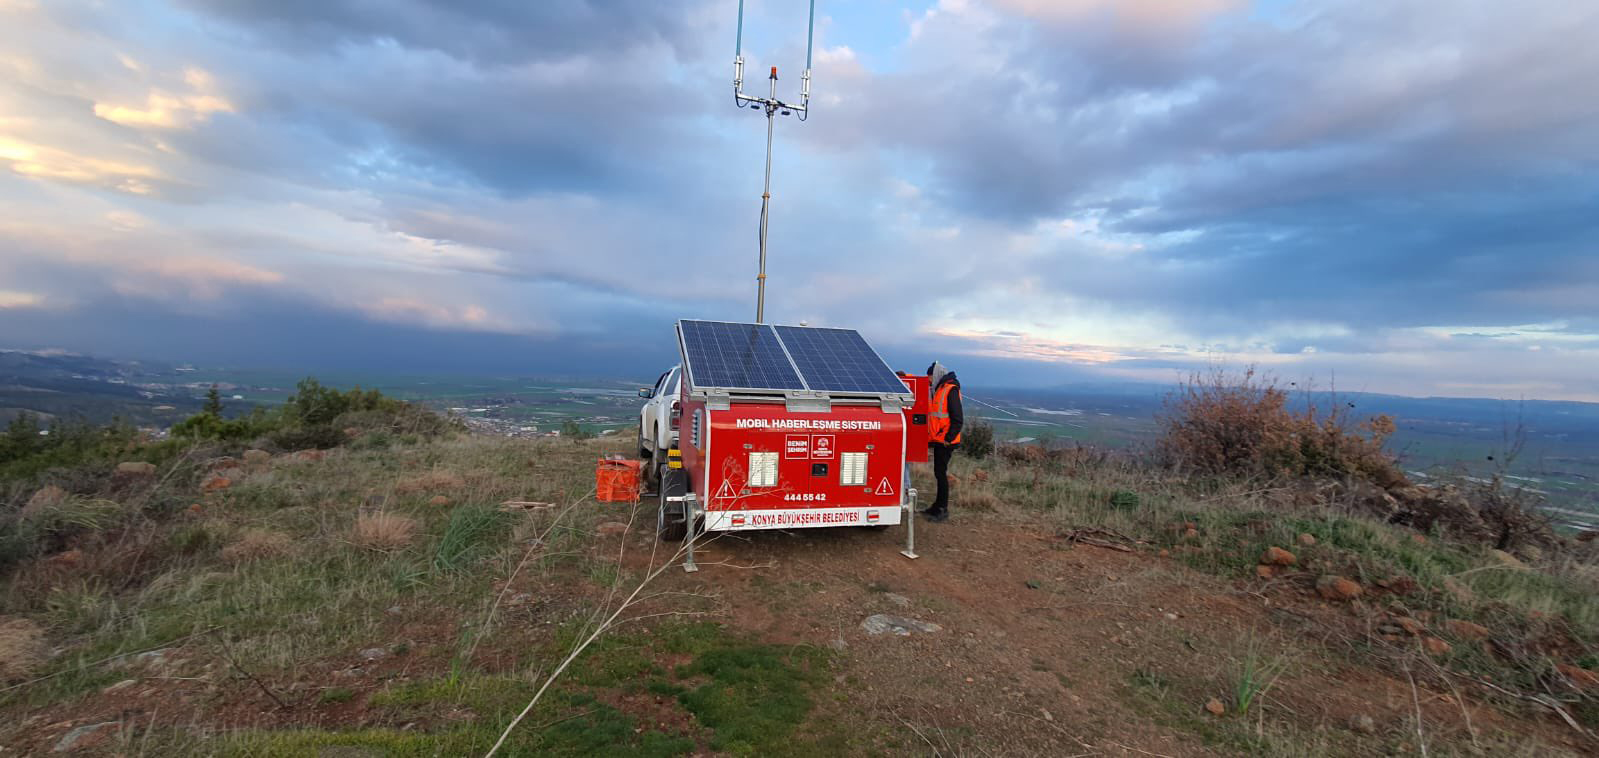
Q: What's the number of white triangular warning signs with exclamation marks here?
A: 2